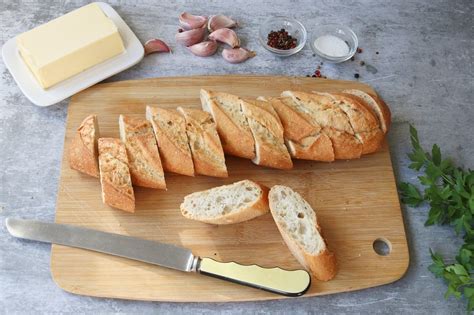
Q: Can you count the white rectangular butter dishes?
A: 1